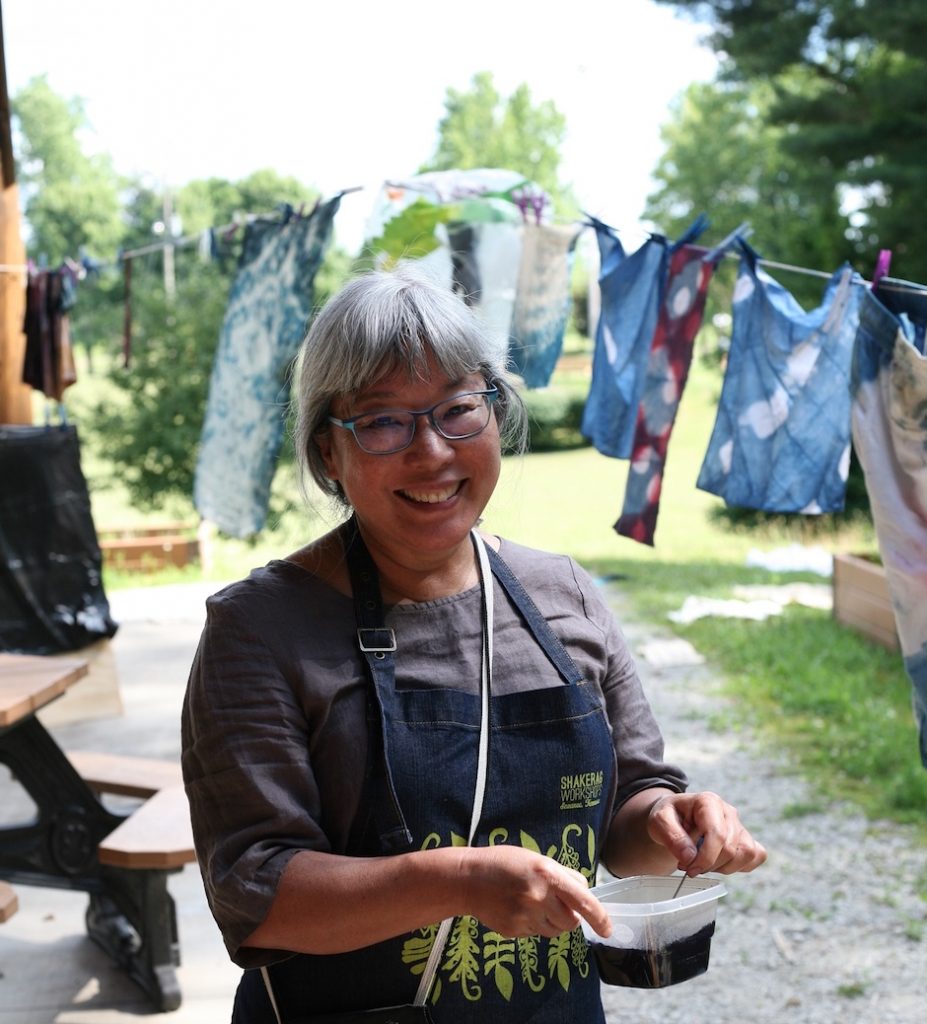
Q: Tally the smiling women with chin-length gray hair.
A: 1